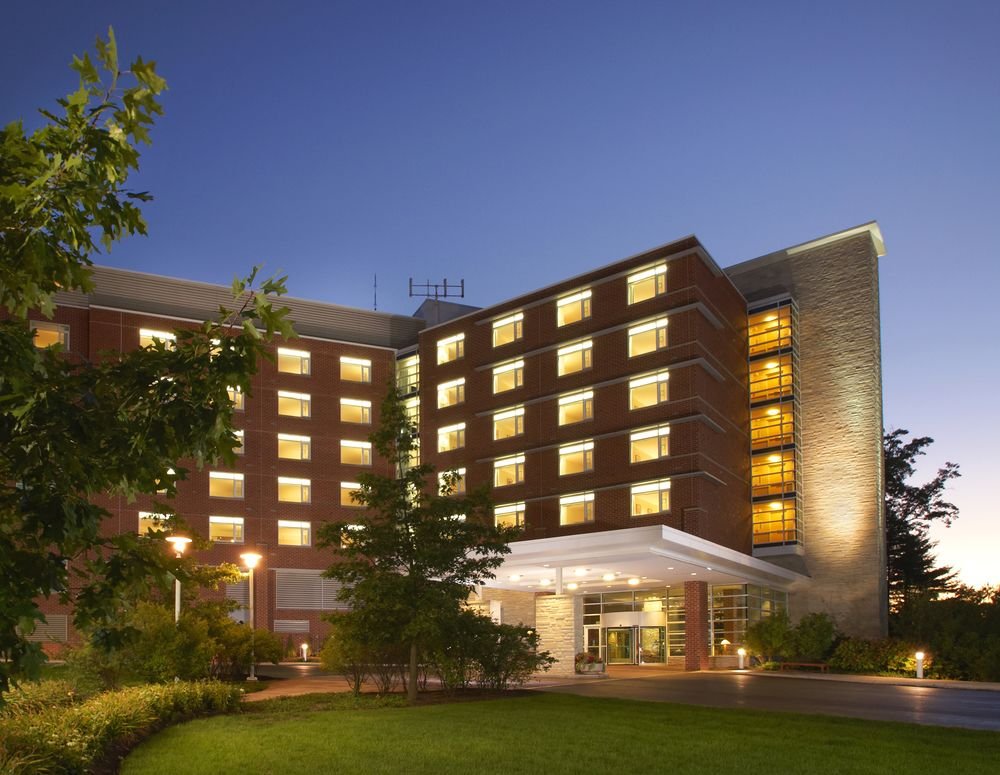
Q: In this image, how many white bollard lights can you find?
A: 3